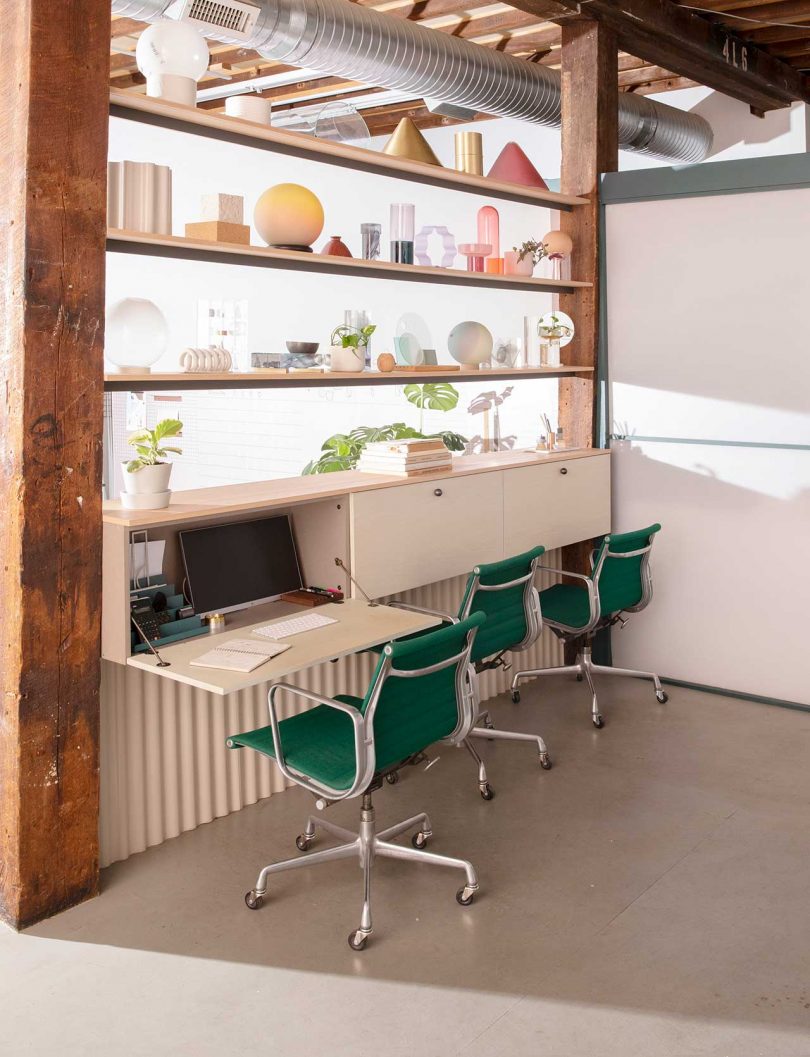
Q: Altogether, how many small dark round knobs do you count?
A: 2